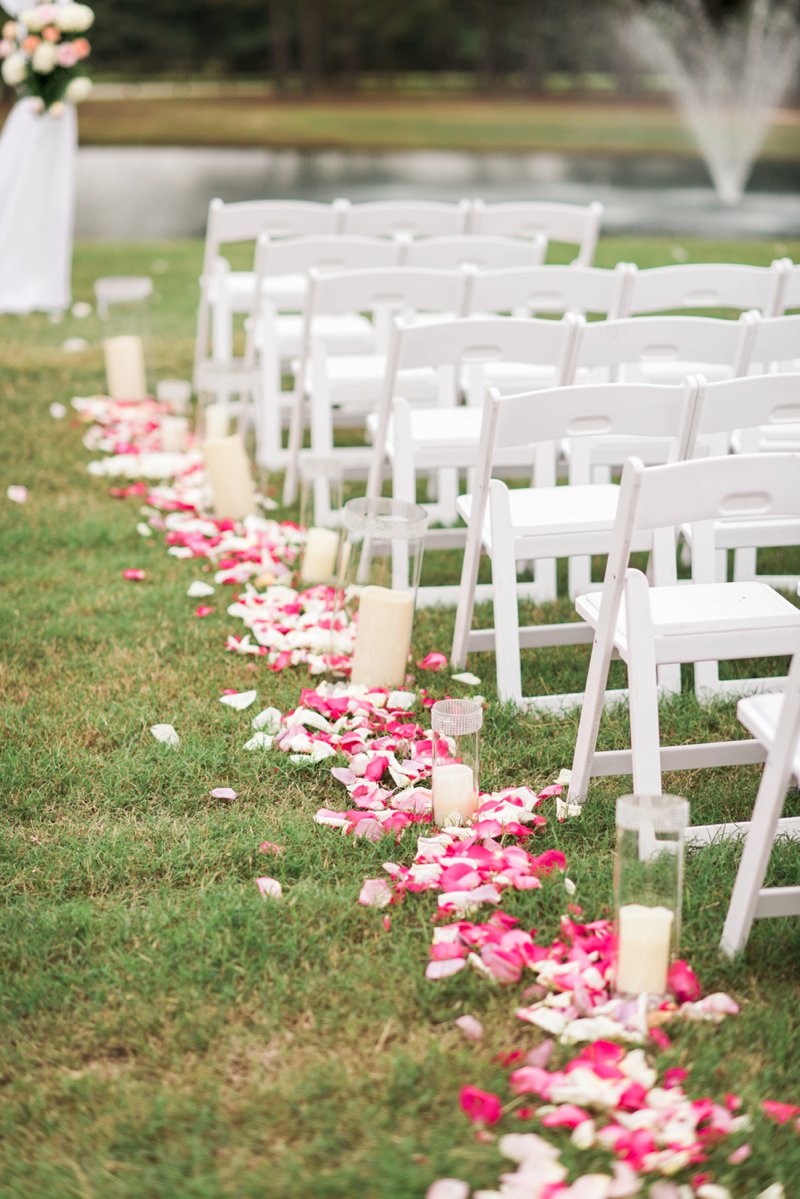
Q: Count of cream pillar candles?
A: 8